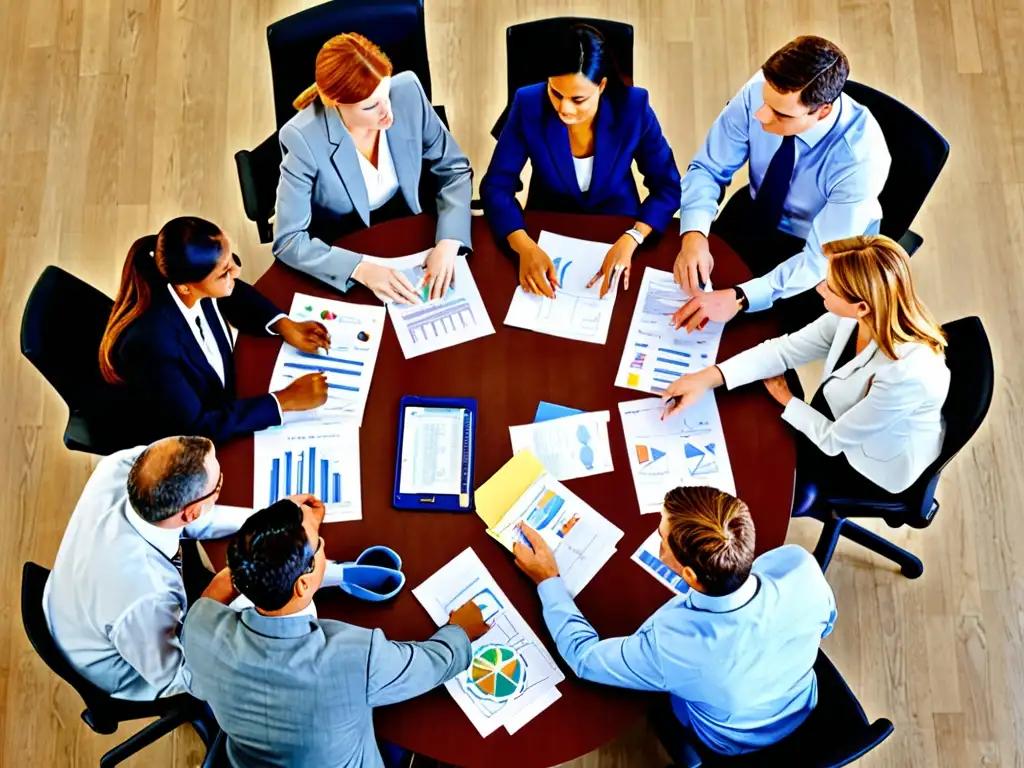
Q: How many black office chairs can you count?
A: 8